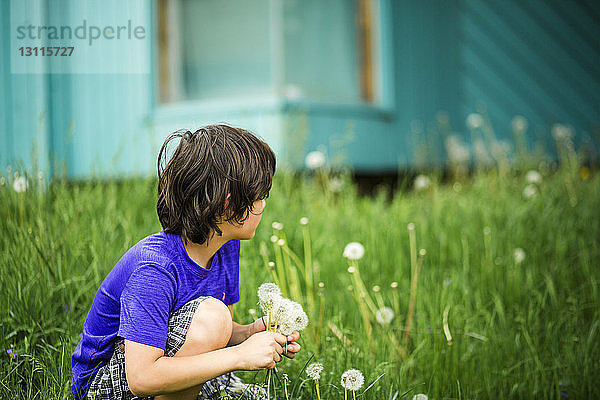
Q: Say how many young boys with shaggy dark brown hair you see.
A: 1